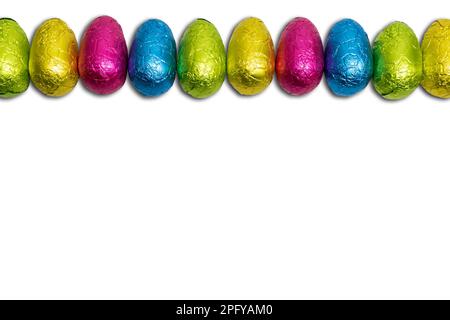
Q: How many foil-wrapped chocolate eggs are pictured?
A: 10